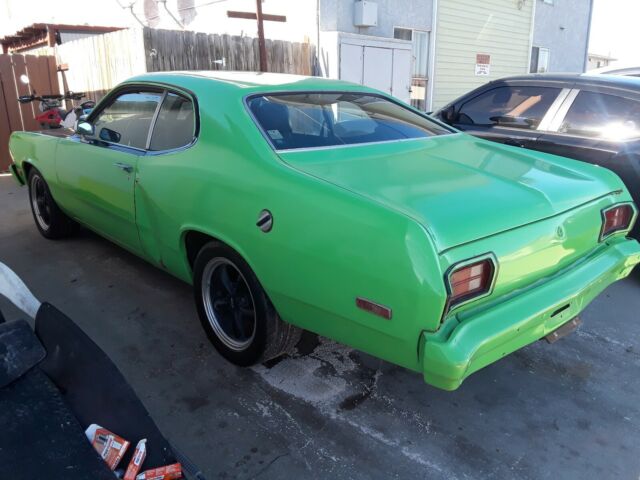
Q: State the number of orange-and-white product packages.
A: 3